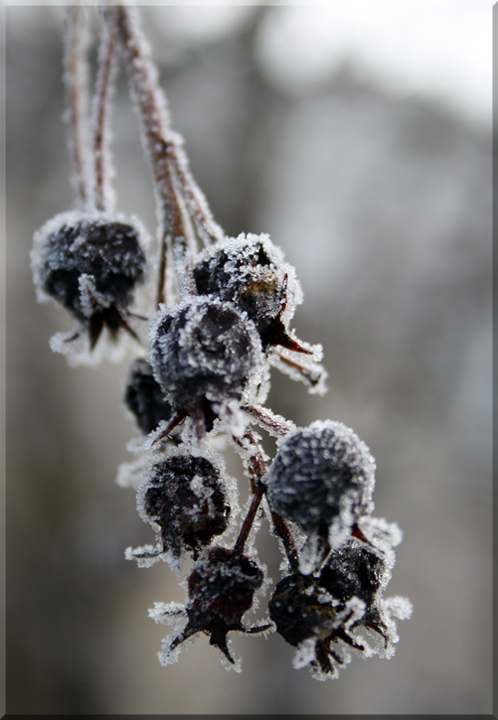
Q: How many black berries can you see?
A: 9